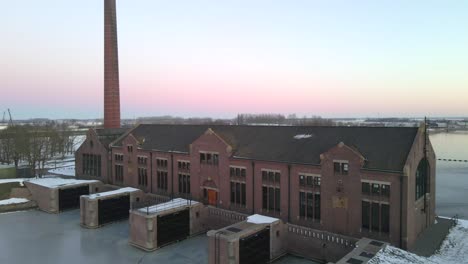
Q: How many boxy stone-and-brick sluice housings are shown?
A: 4